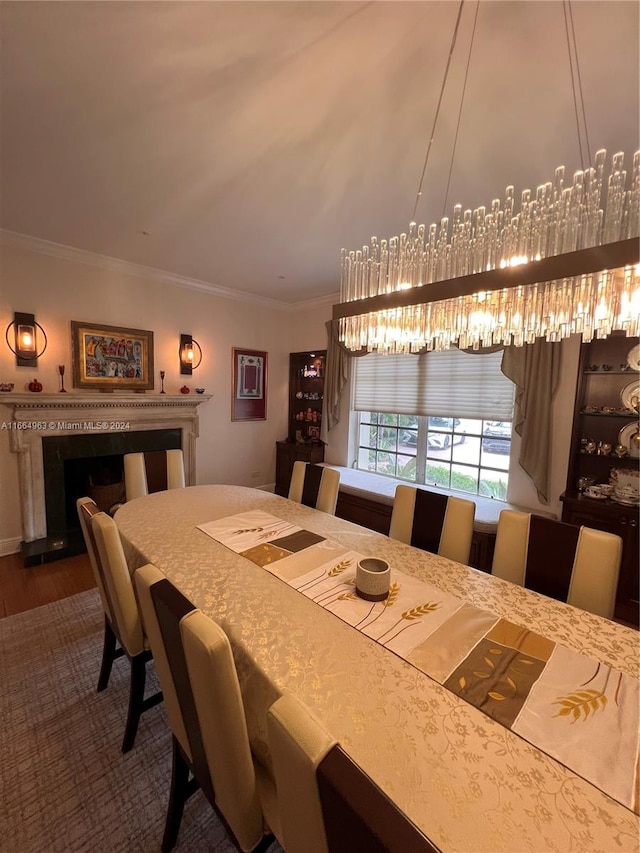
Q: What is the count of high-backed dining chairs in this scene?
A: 7